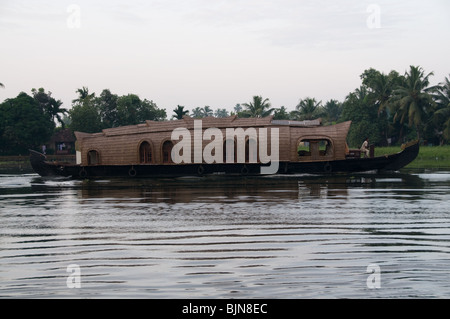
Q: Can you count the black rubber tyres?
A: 5